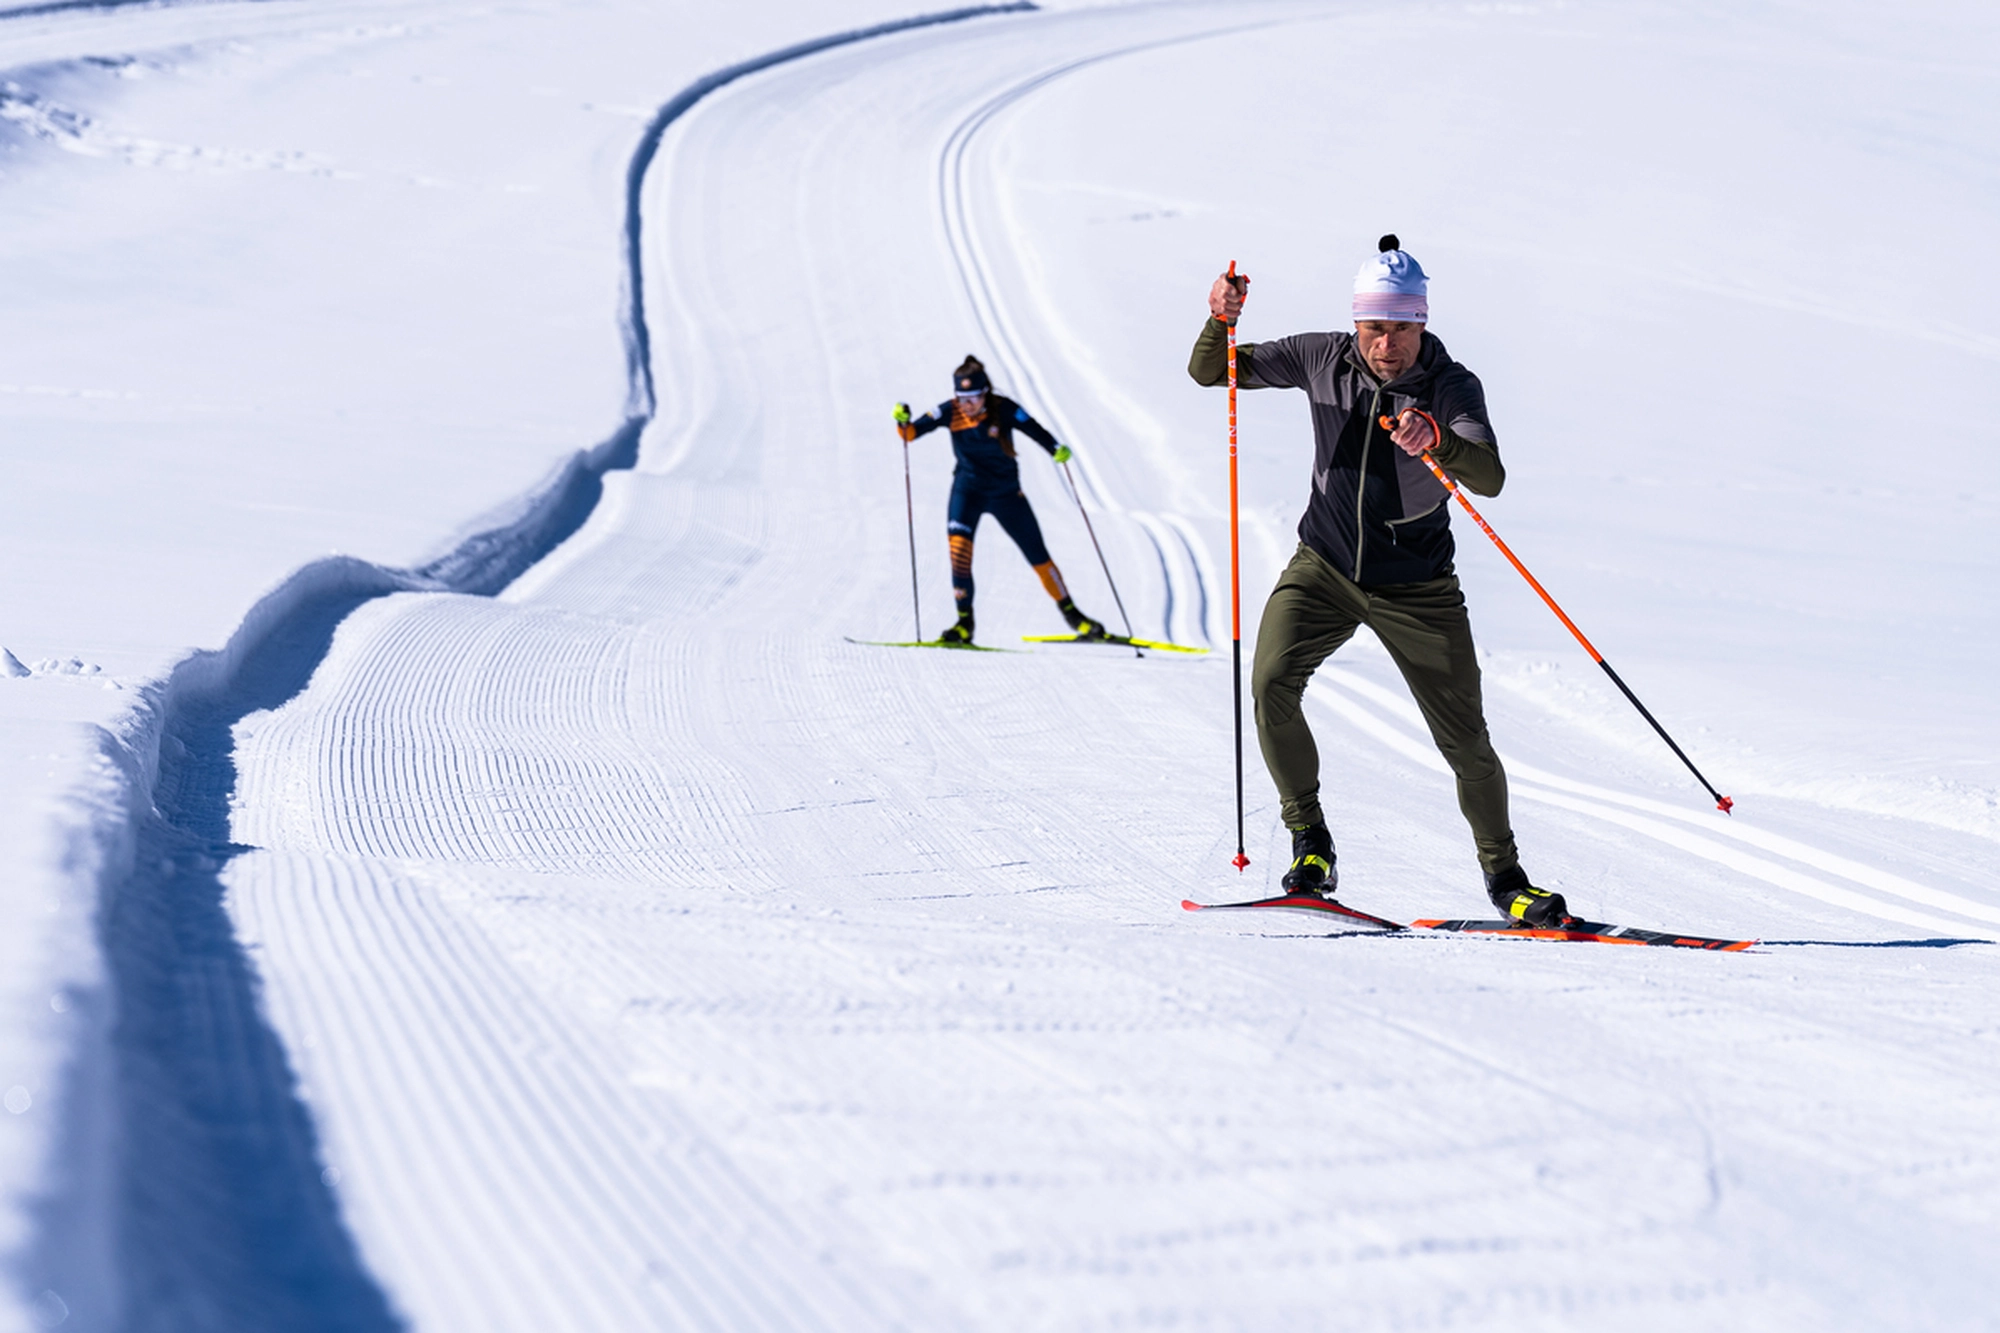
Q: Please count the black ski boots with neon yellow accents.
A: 4